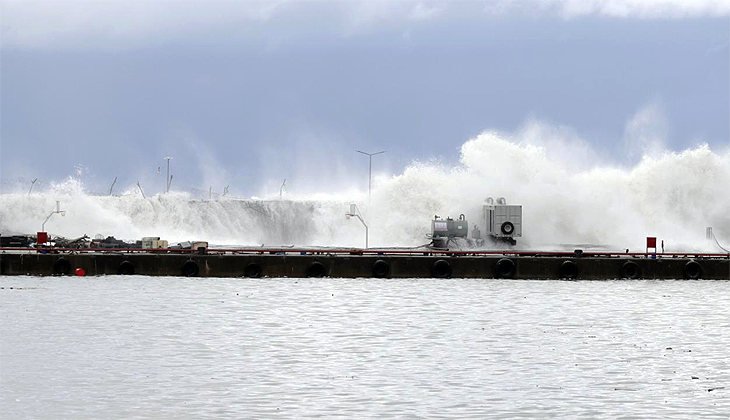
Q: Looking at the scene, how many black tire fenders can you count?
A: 11